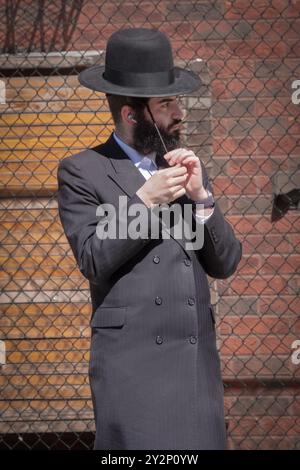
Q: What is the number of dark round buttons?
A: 6